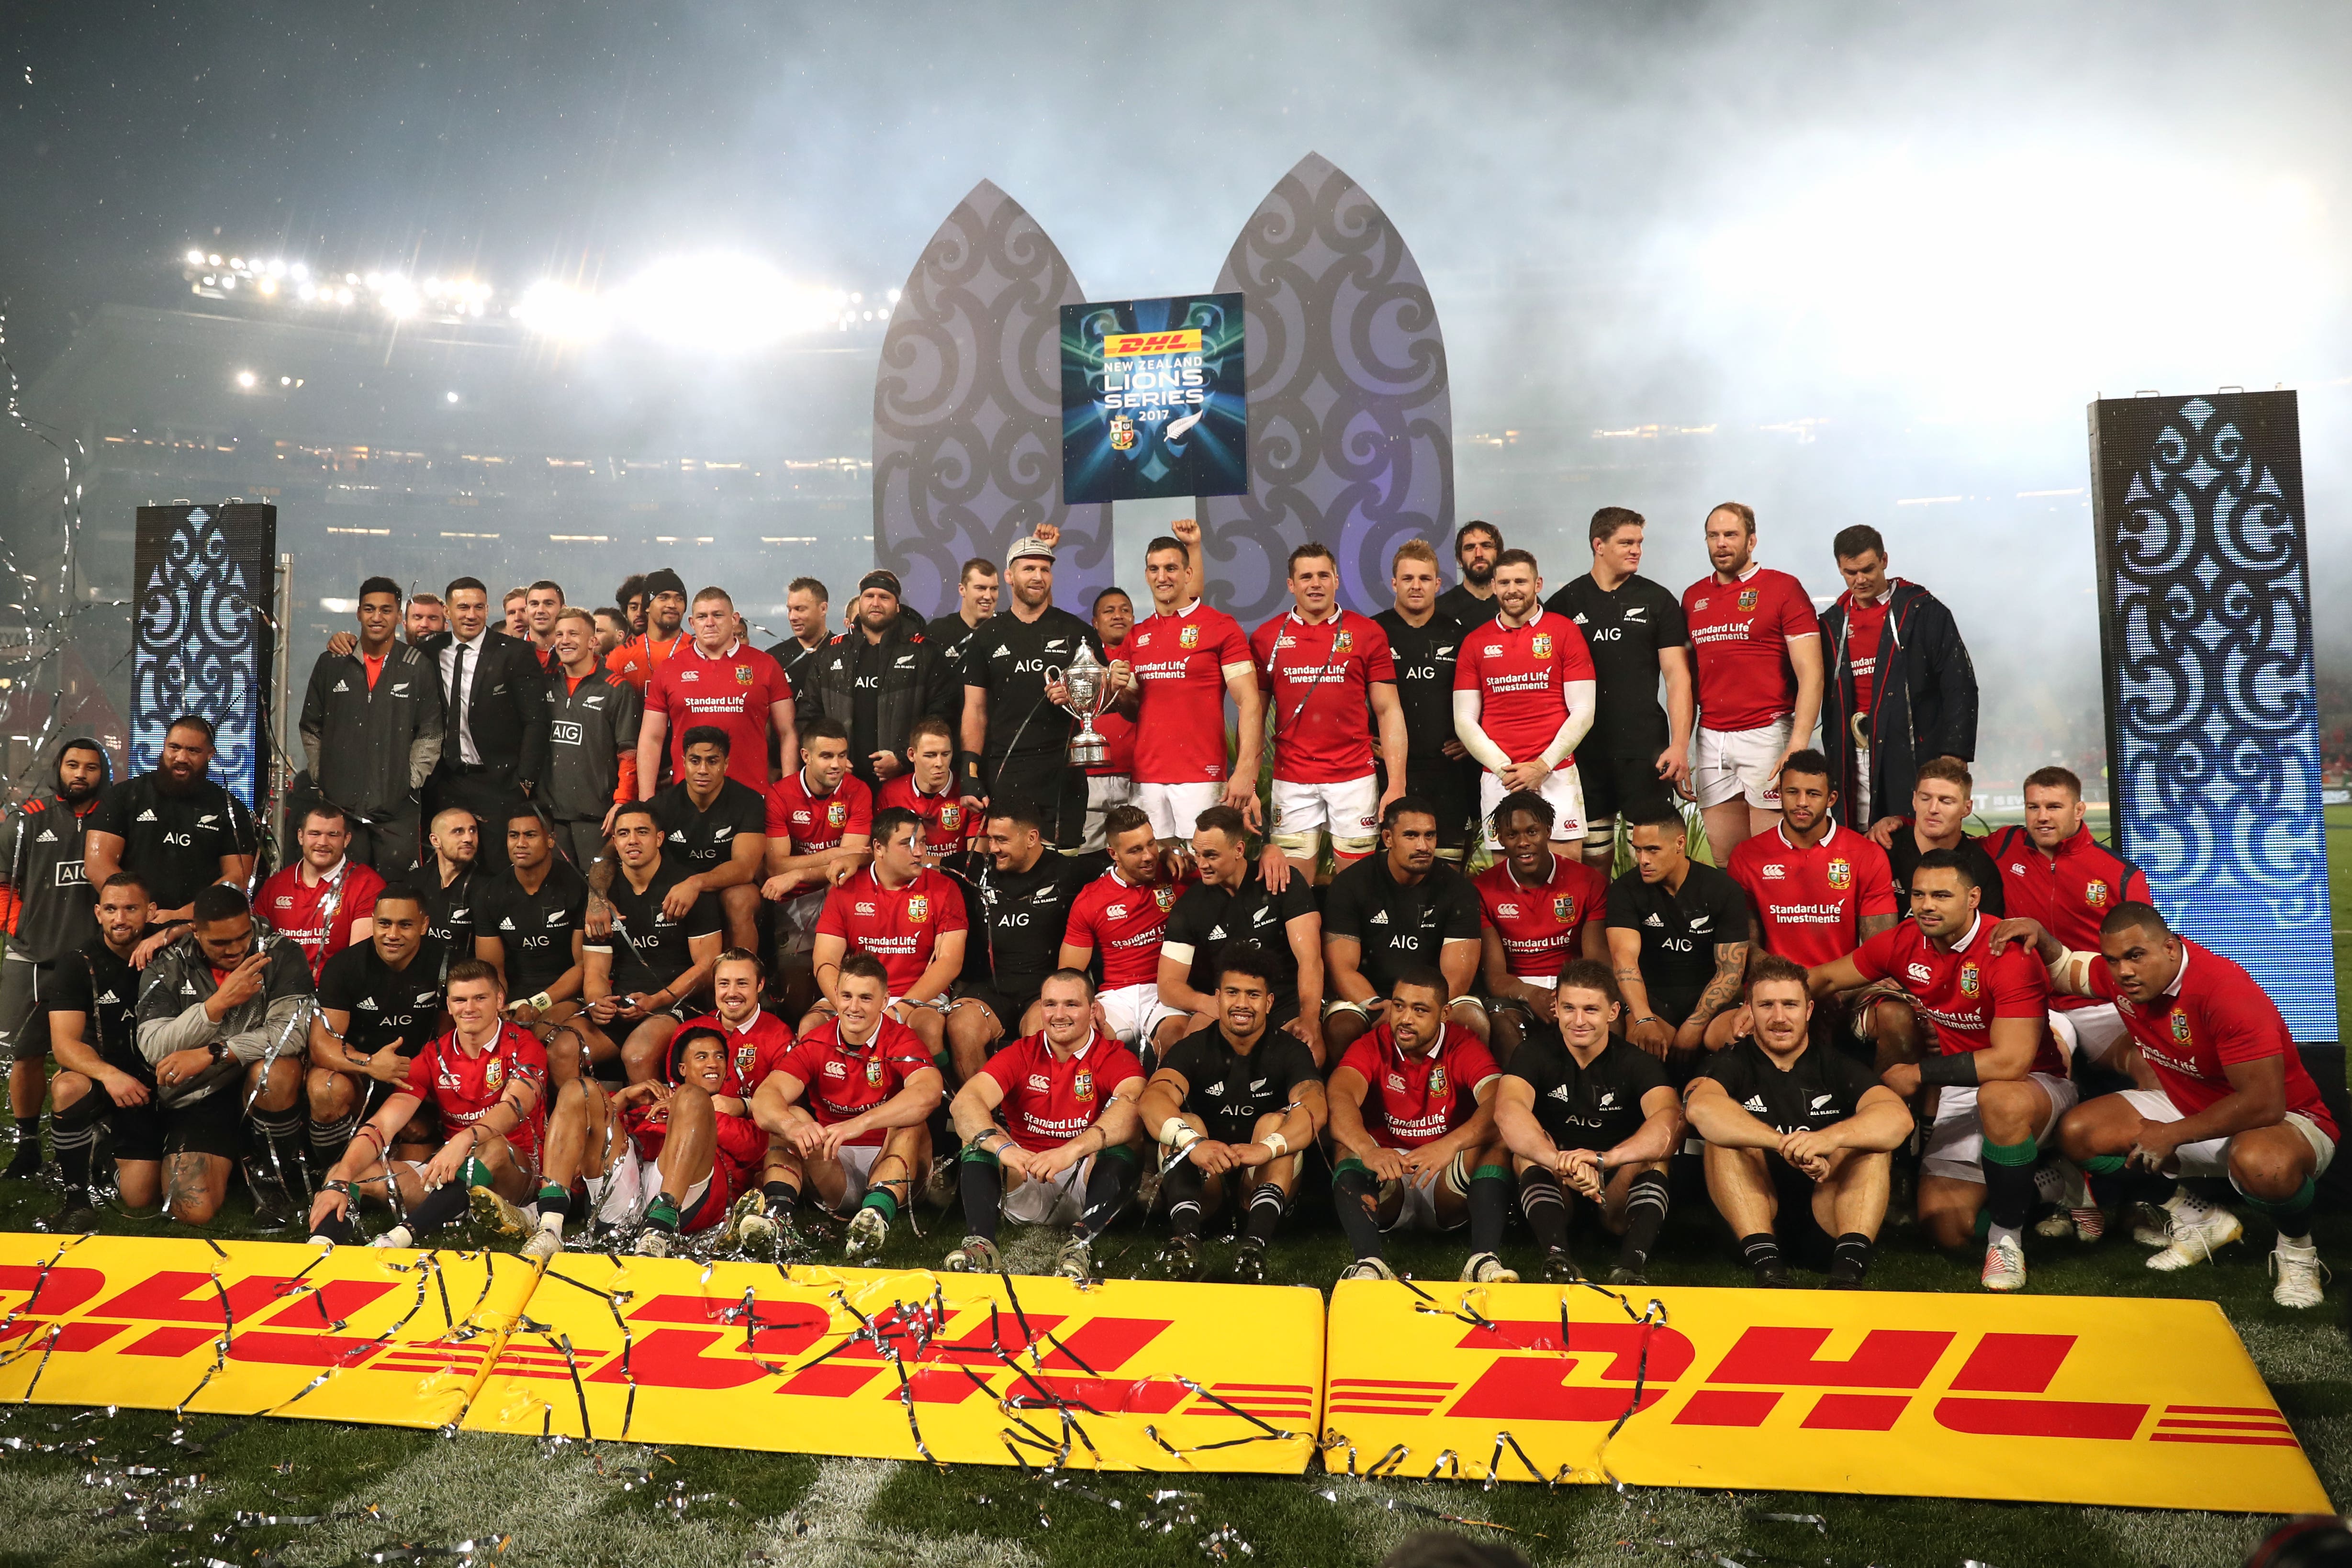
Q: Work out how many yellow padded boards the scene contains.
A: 3